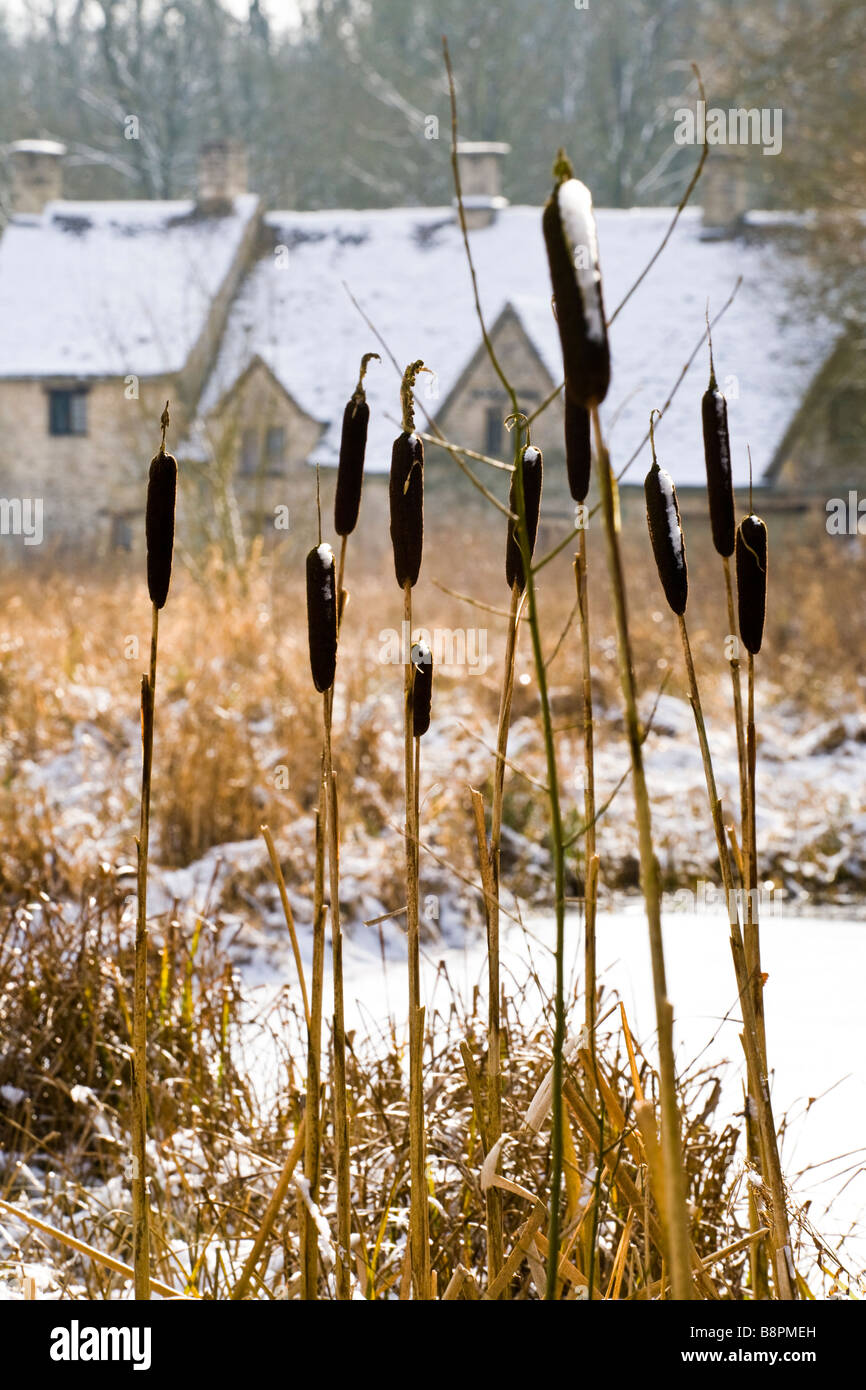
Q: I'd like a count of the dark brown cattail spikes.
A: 11